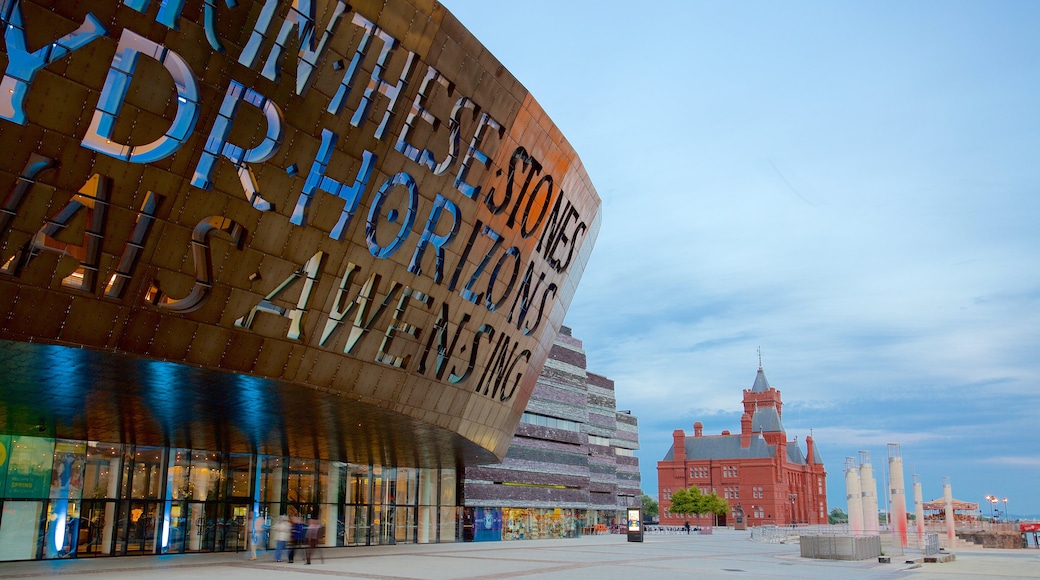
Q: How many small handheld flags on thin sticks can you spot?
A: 0